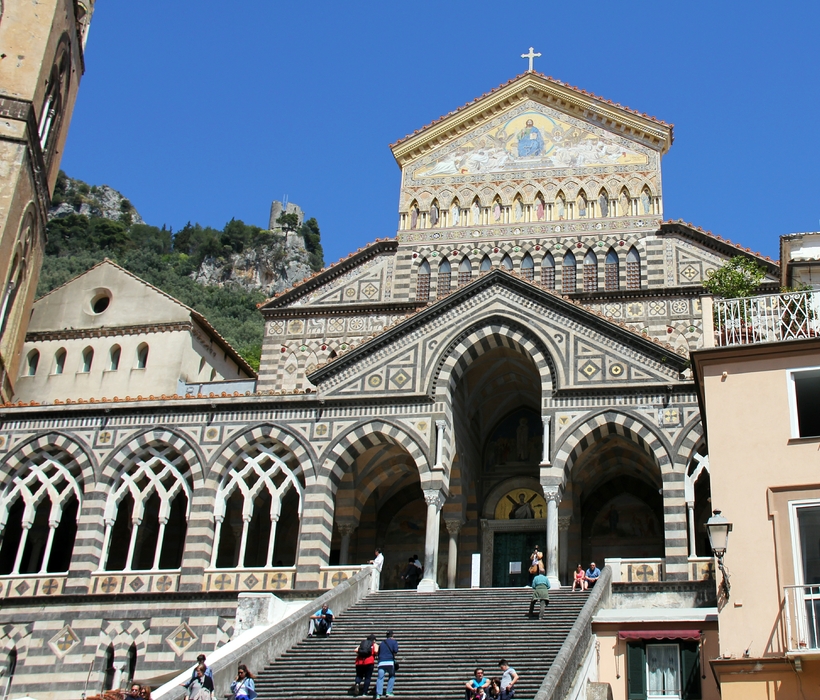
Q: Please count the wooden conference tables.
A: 0